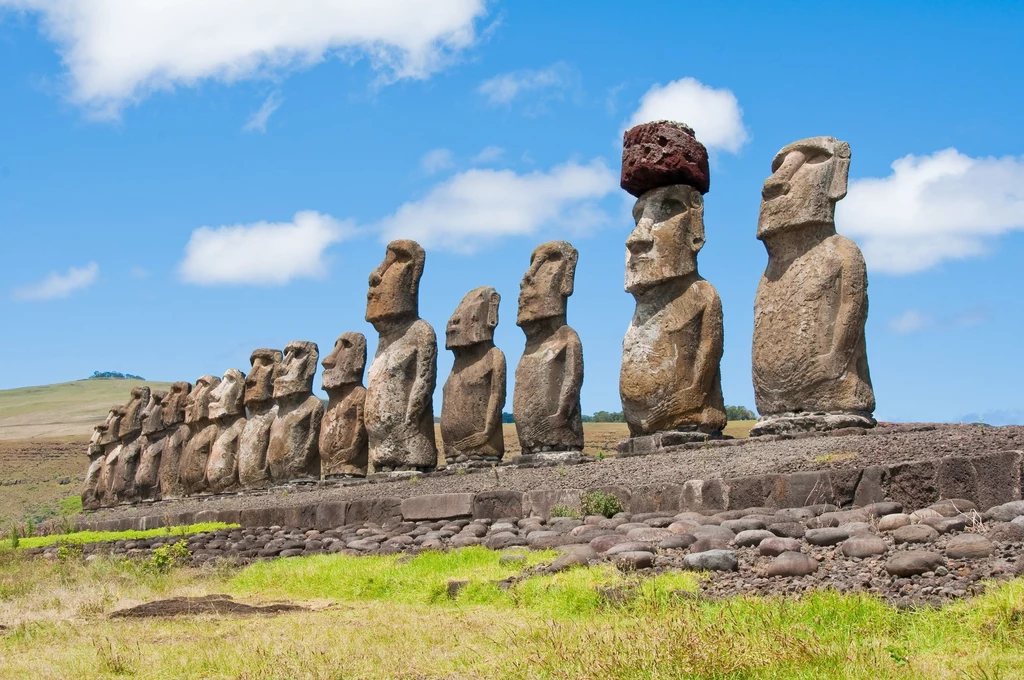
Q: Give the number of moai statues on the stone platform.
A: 15